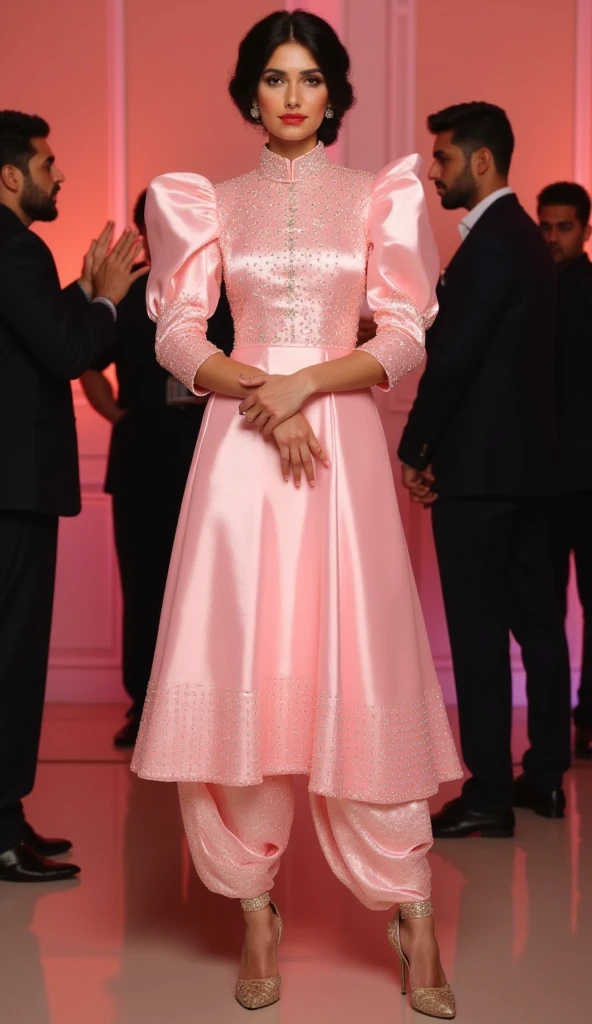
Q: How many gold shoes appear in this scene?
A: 2